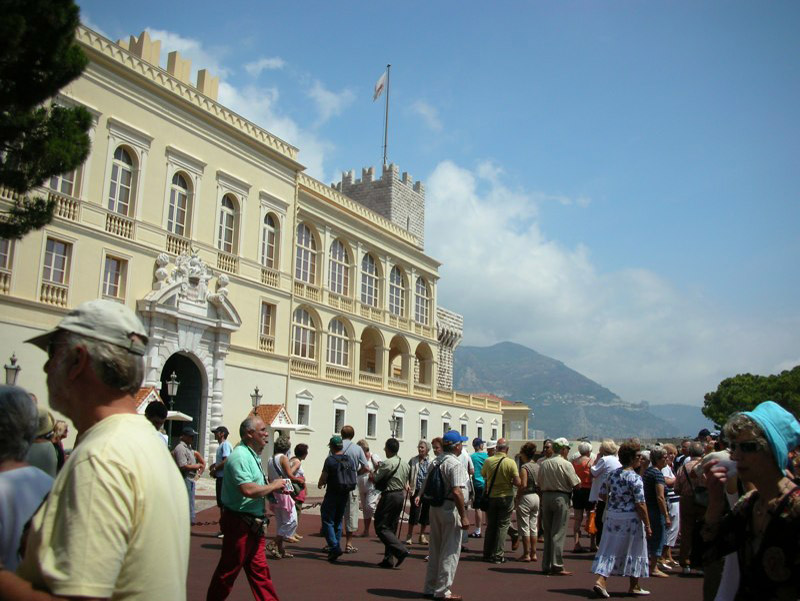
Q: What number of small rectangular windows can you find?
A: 9